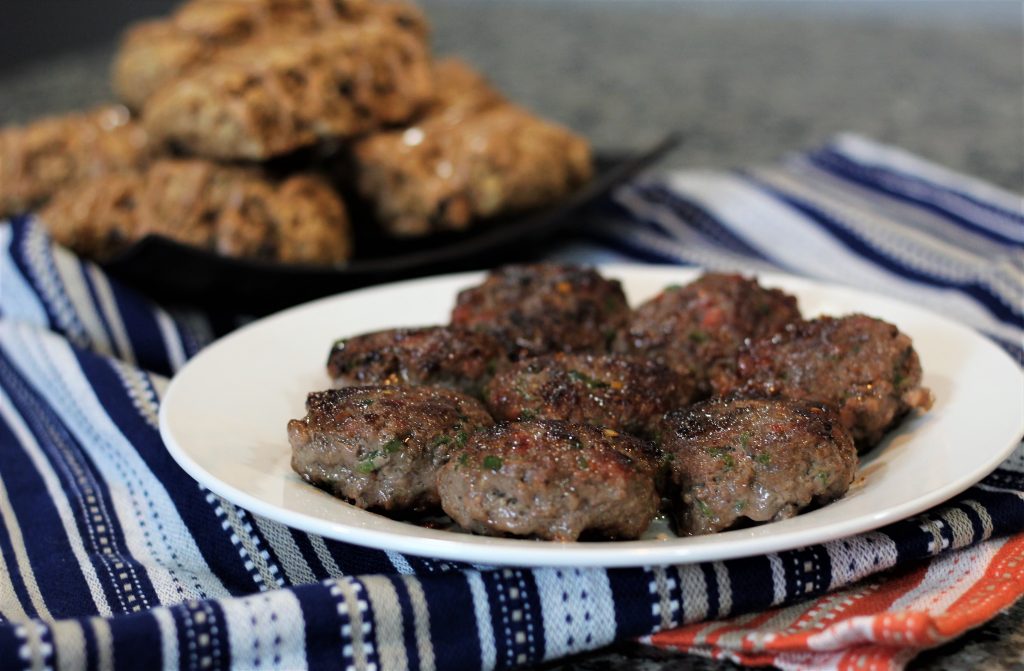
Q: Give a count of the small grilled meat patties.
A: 8